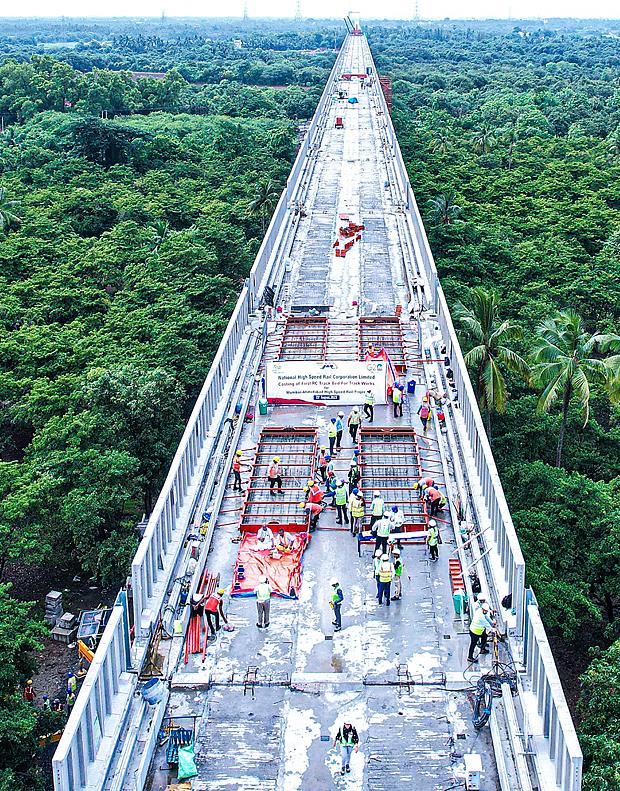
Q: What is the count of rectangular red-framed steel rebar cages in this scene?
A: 4